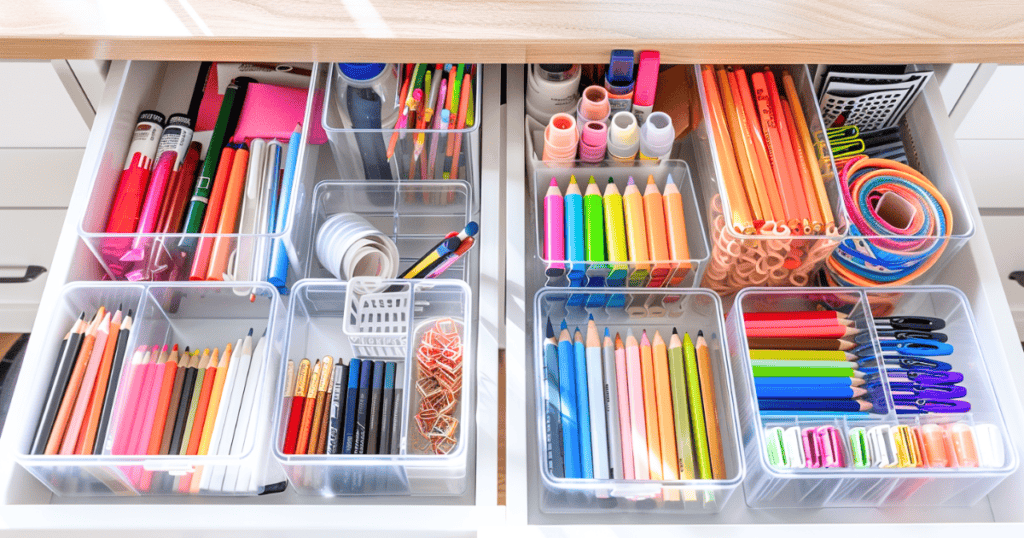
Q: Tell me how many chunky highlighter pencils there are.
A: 7